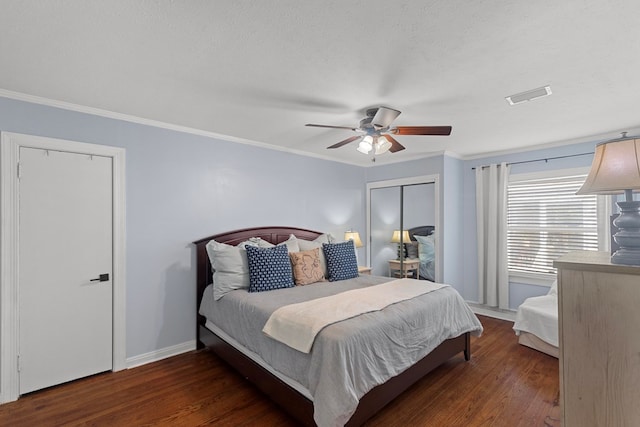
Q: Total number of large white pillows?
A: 3